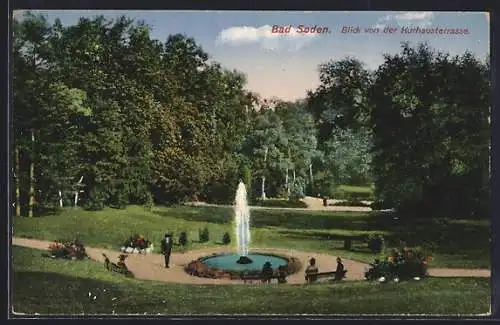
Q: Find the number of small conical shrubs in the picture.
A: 3